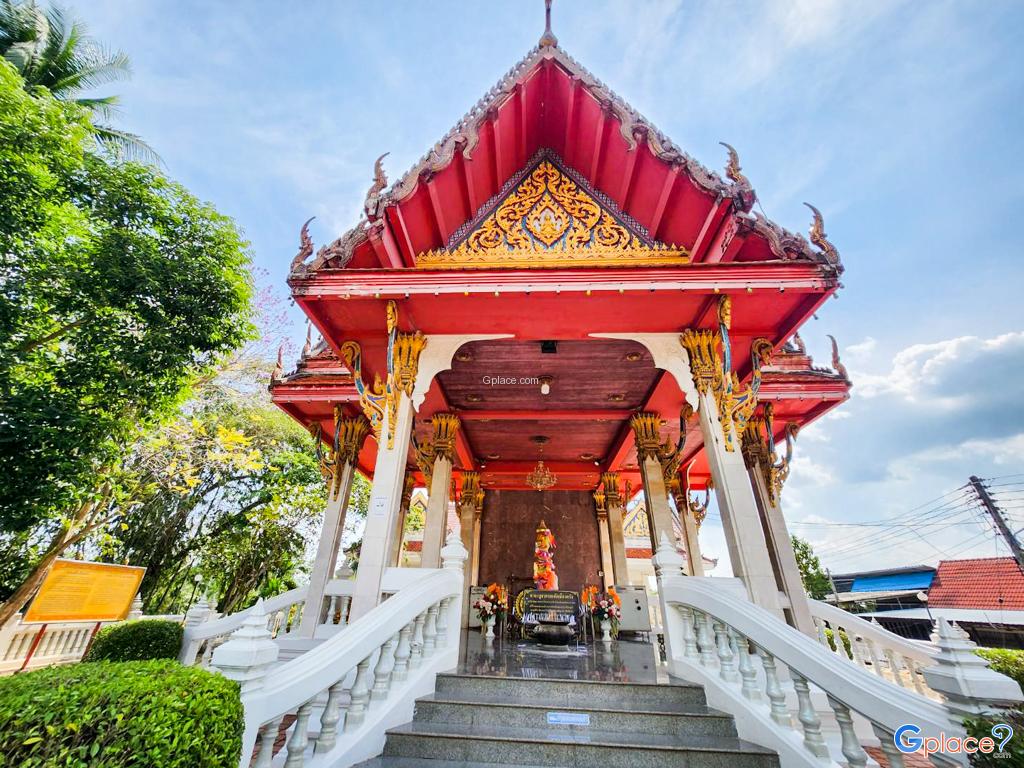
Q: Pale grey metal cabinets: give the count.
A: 2